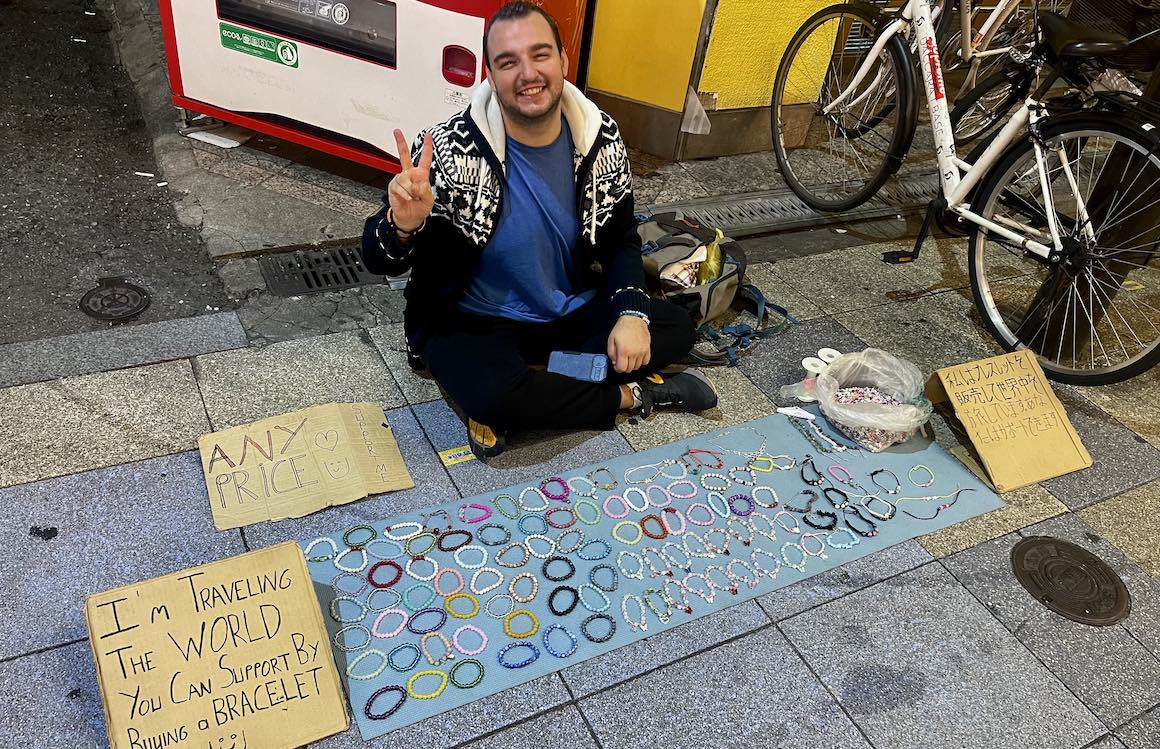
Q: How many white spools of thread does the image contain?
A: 2